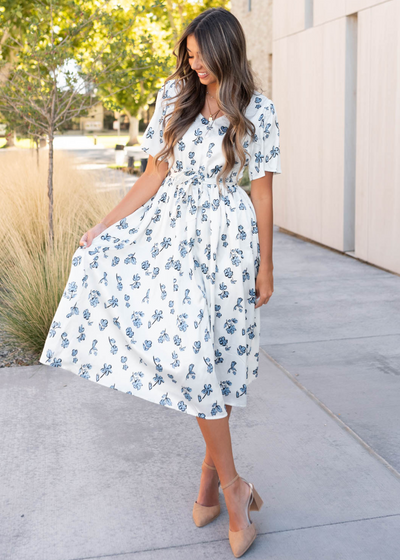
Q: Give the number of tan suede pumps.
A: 2